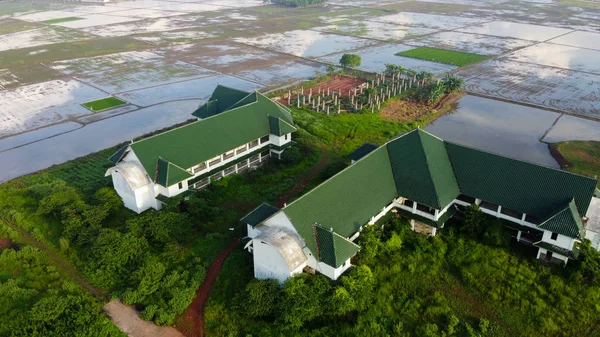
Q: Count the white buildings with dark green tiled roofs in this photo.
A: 2